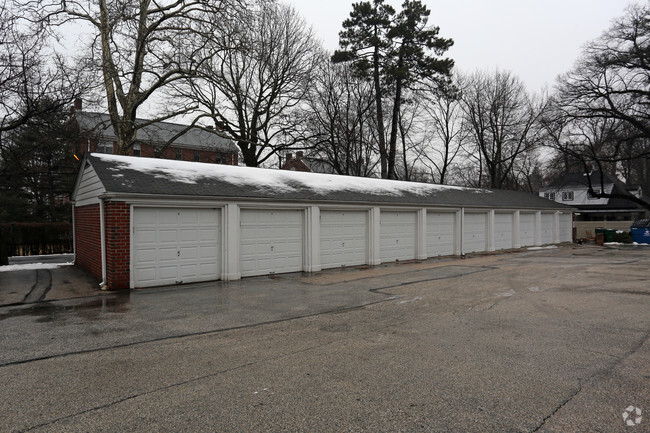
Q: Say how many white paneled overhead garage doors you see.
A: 10